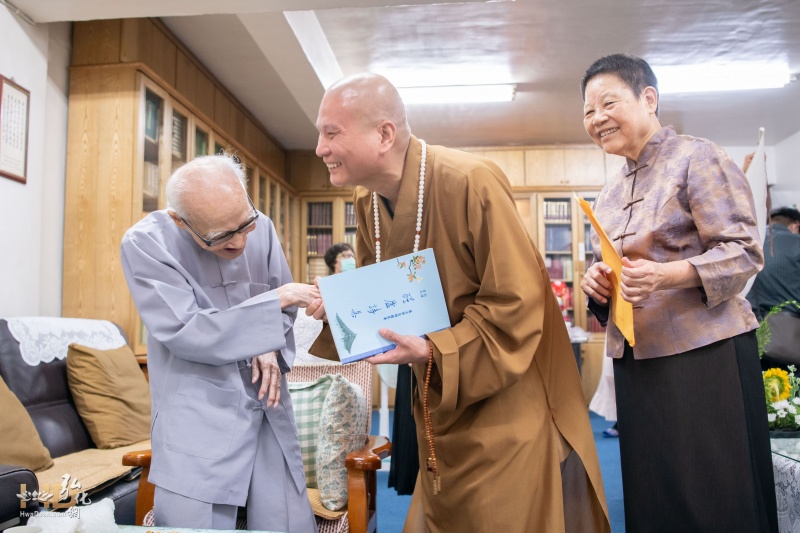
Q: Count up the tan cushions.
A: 2